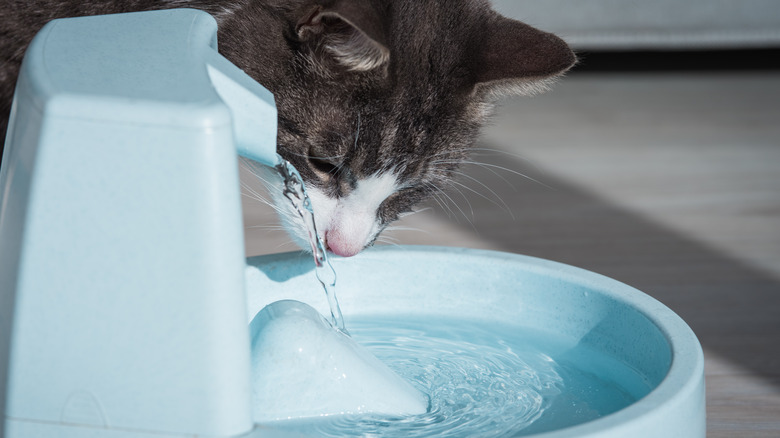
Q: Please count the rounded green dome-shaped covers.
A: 0